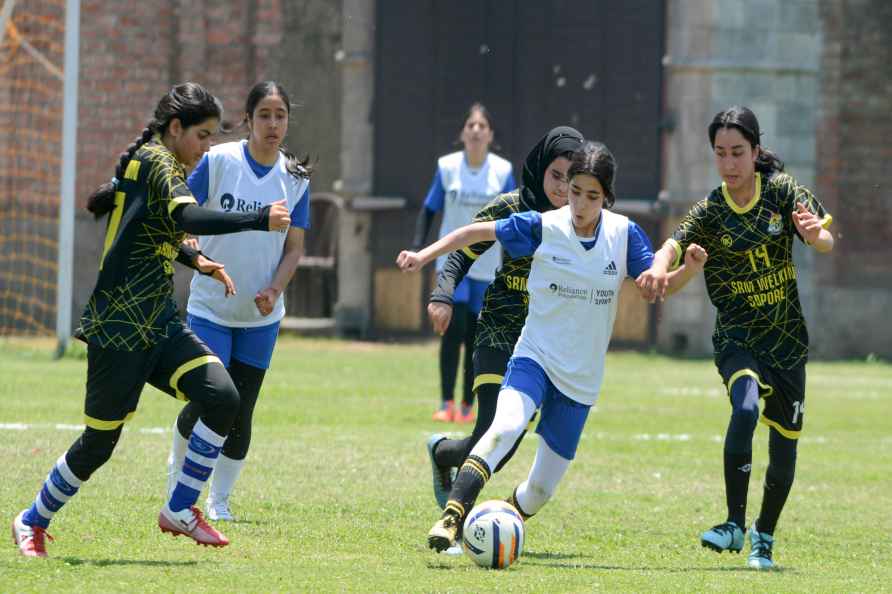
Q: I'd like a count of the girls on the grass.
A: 6